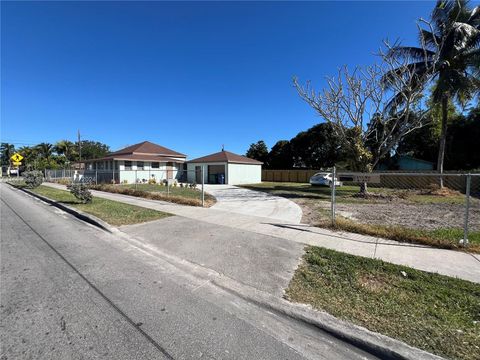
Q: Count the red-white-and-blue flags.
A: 0